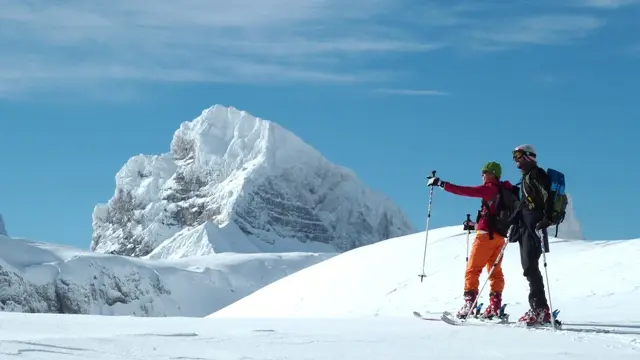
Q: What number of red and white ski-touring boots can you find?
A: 4